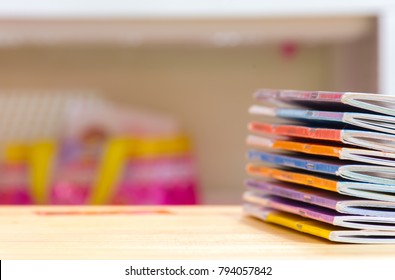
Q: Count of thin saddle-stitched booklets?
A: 9